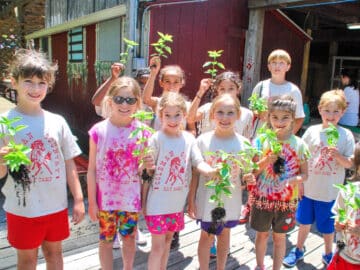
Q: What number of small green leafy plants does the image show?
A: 11